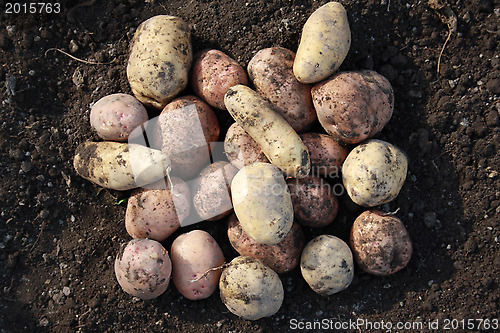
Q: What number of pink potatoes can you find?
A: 14